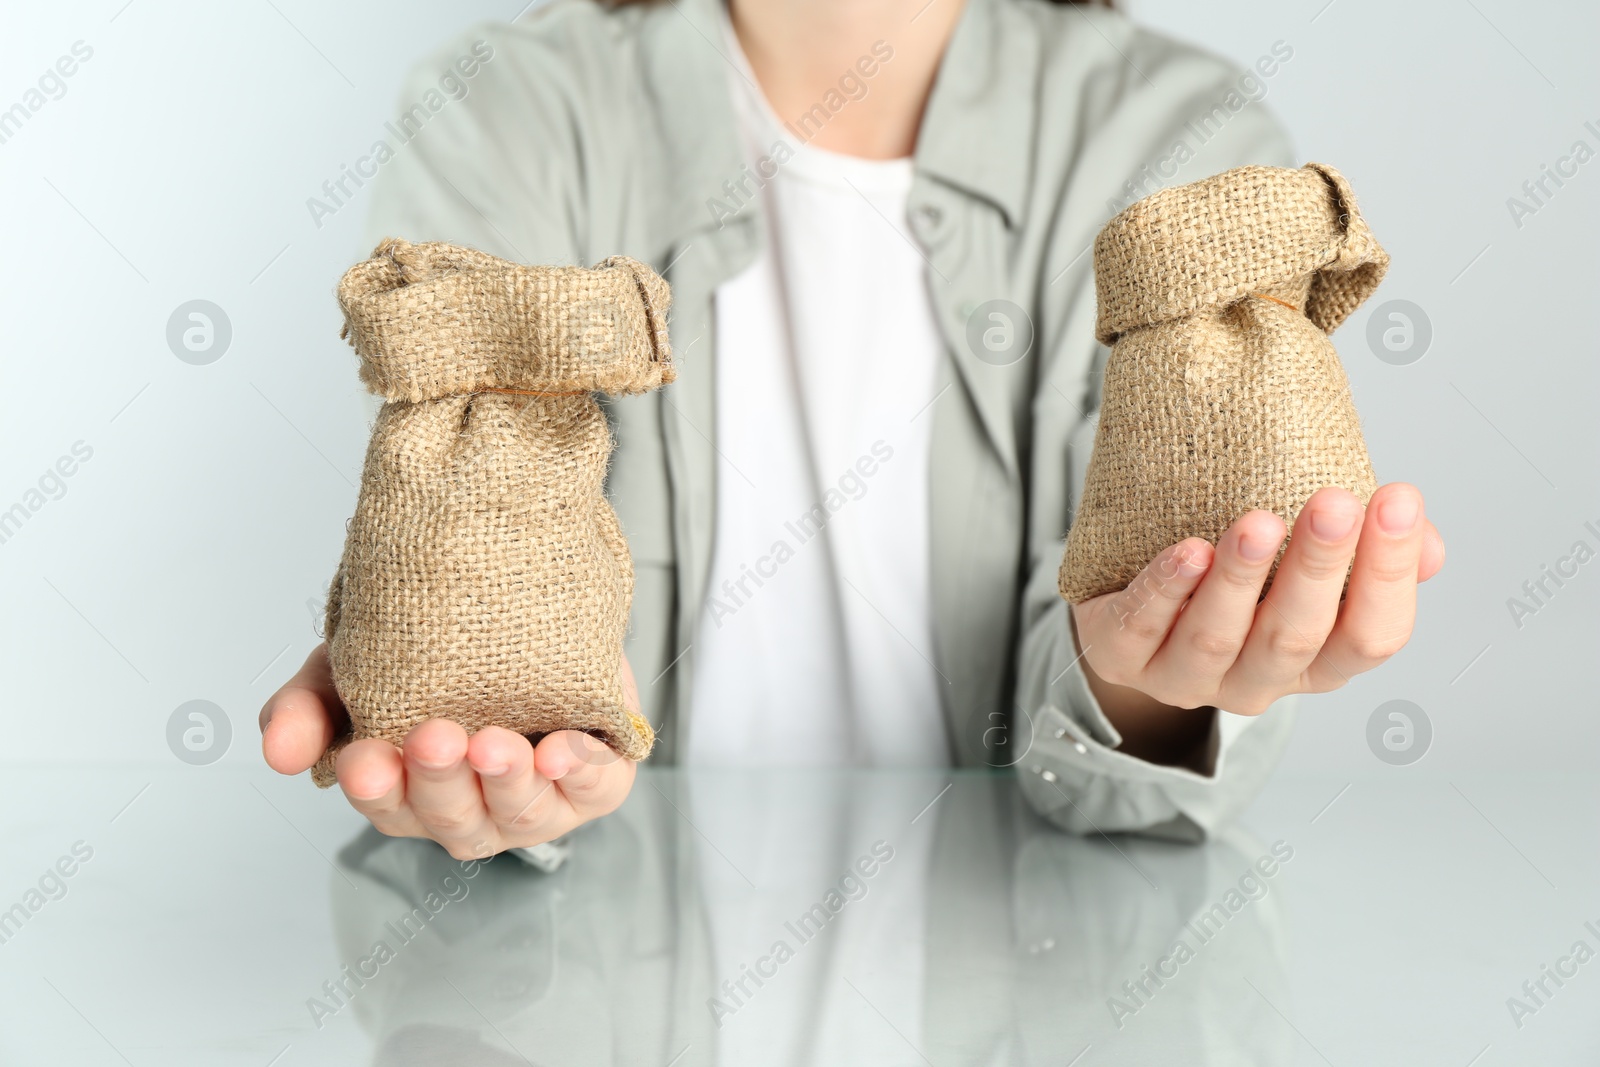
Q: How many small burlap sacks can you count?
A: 2